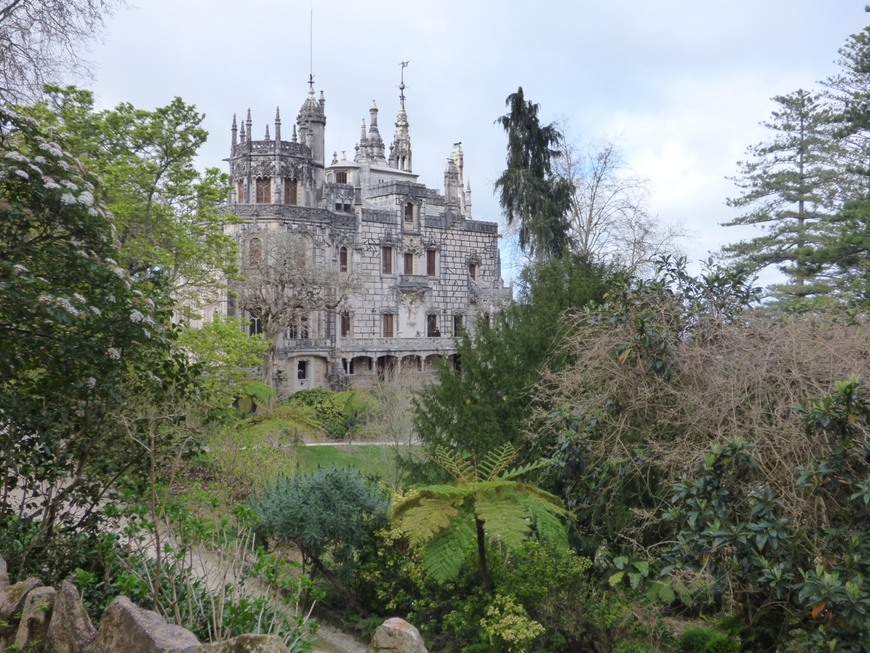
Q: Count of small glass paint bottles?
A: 0